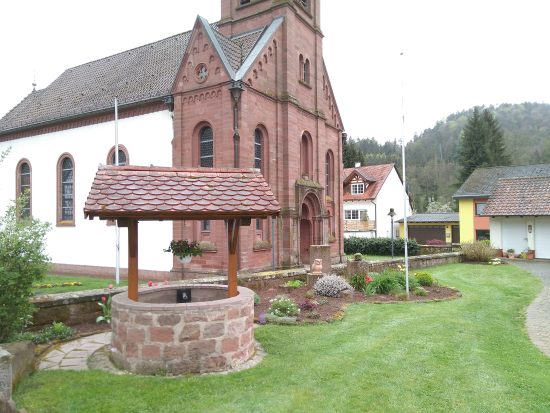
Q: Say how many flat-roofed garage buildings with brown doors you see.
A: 1